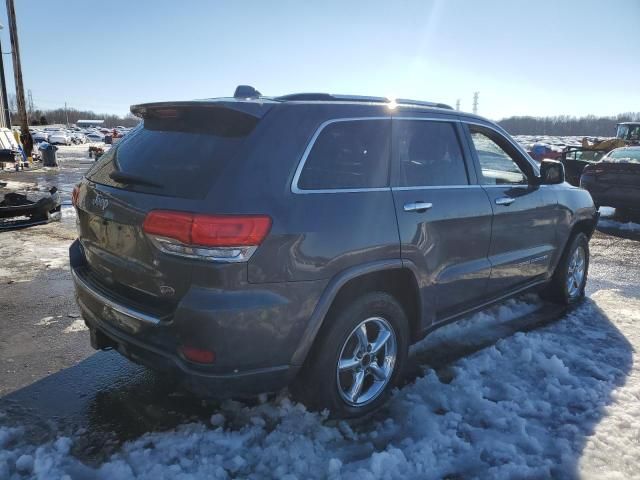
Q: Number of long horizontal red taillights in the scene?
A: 1